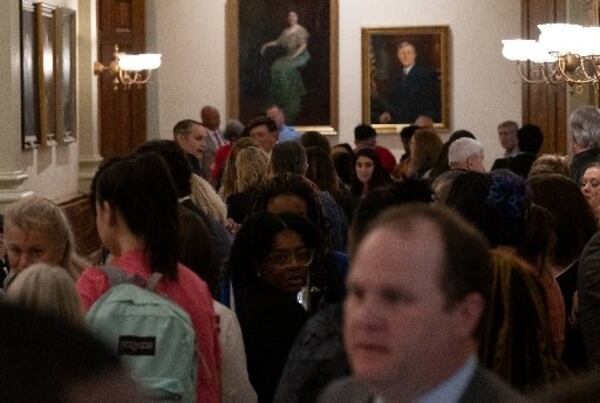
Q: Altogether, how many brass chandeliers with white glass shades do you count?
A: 2